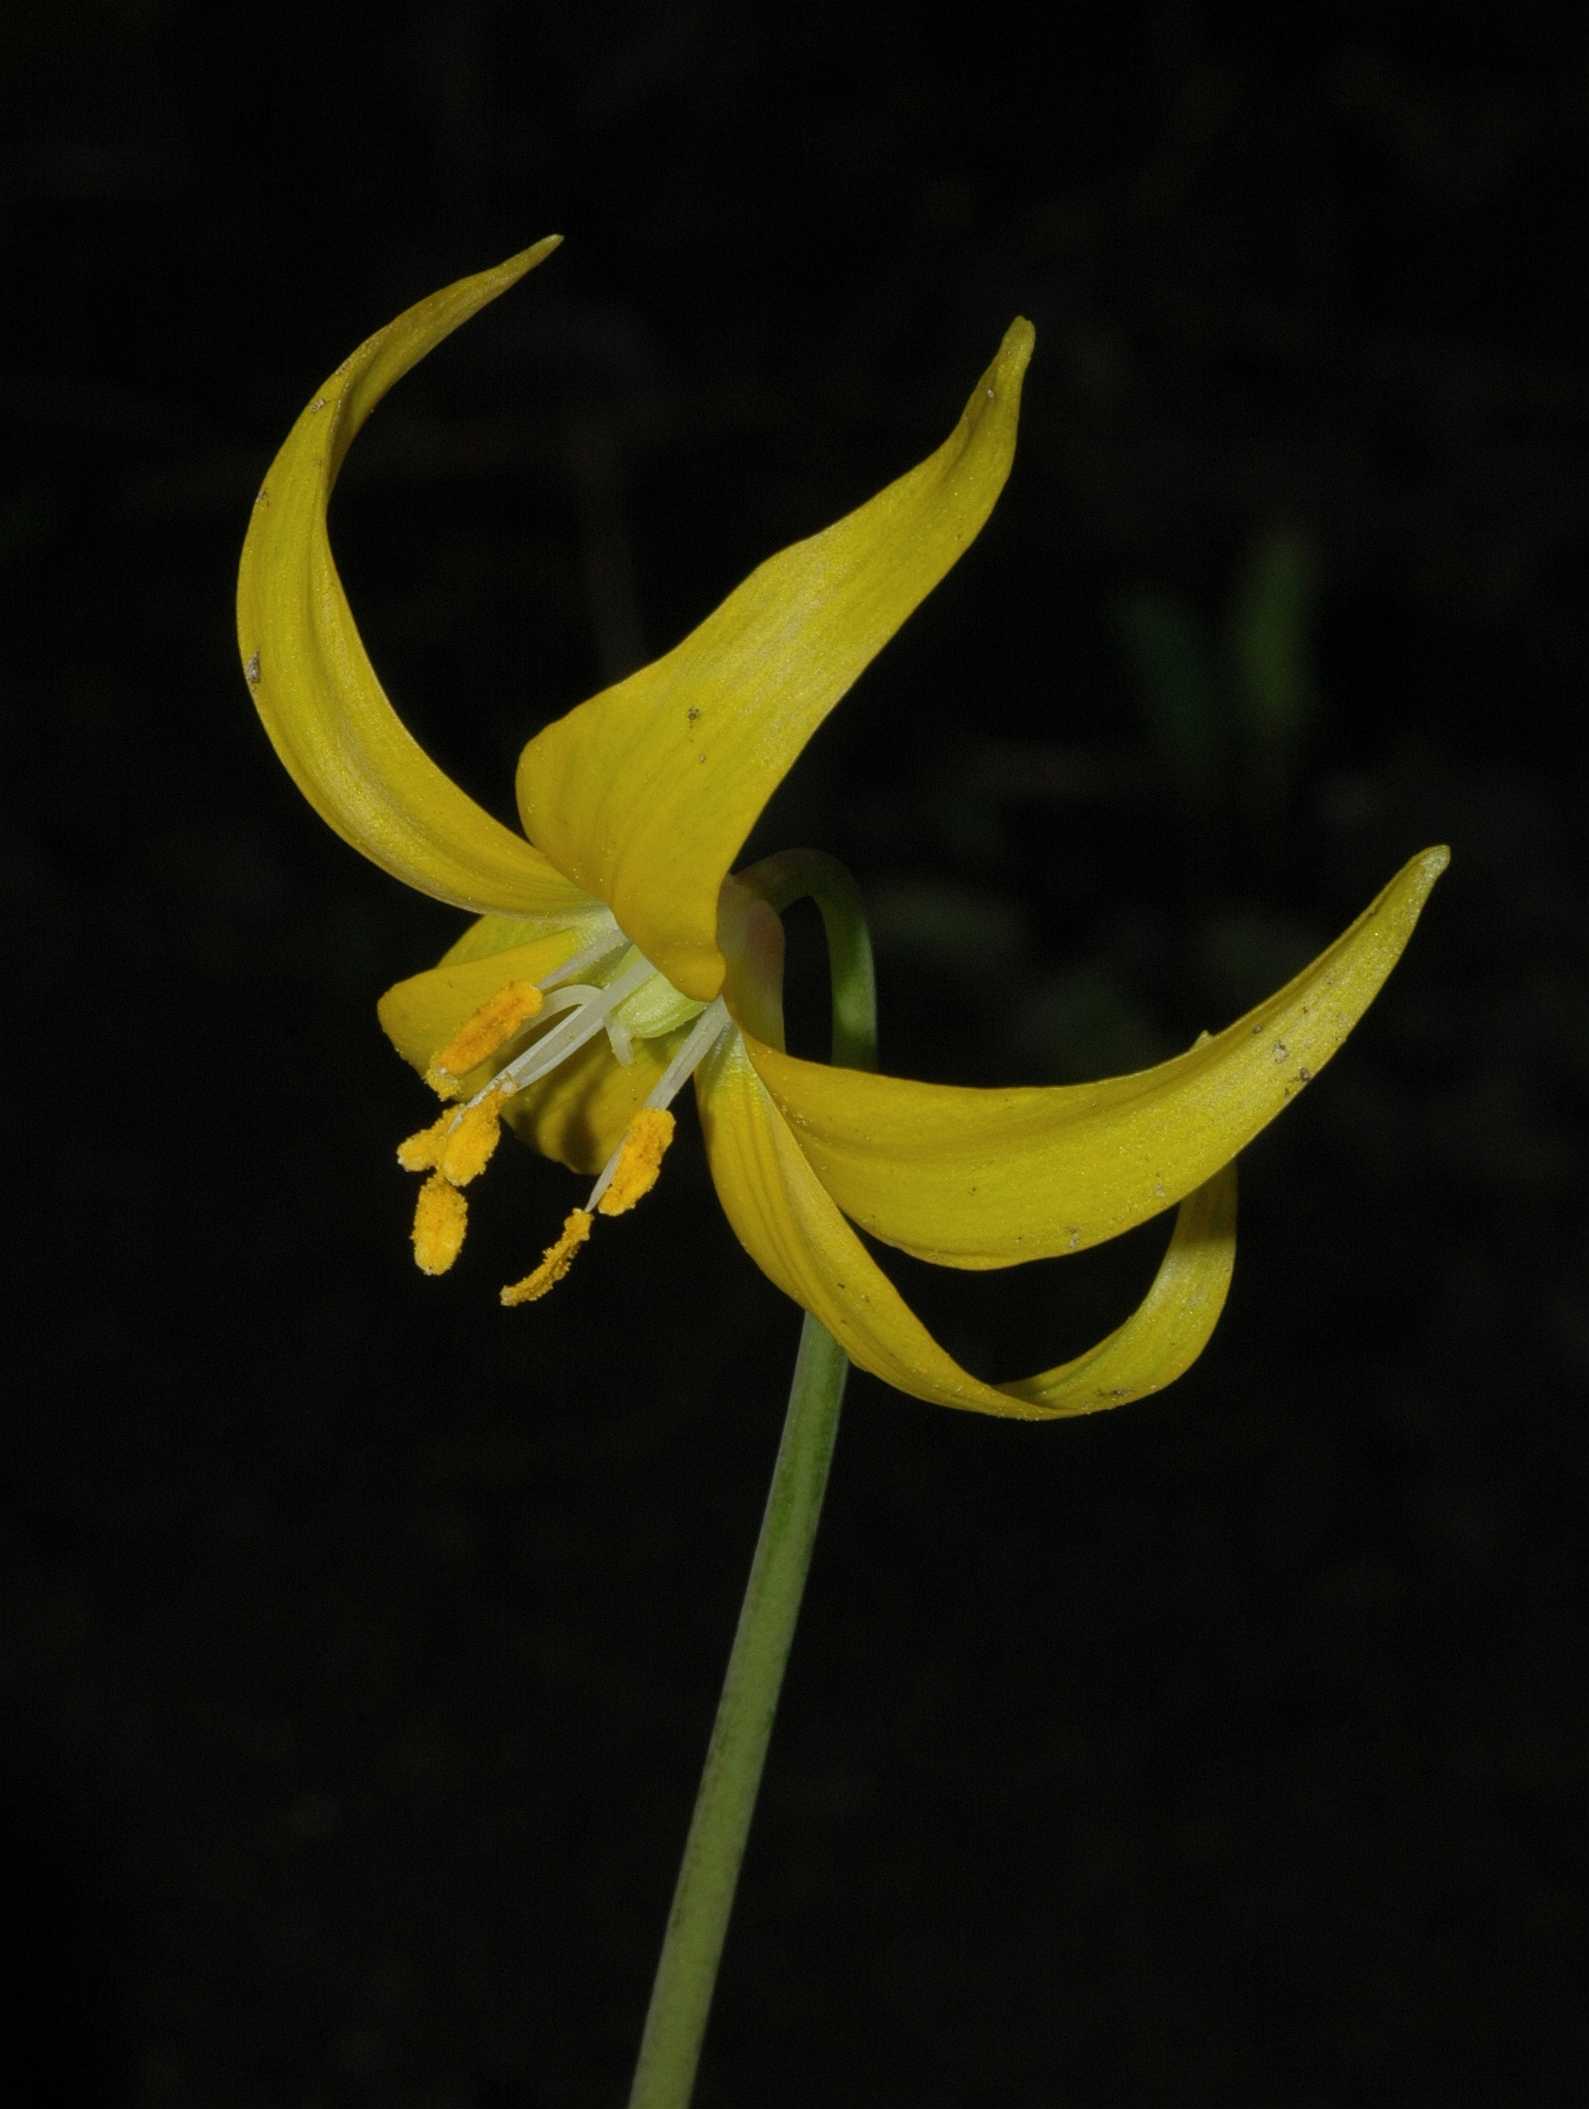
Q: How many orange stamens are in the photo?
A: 6